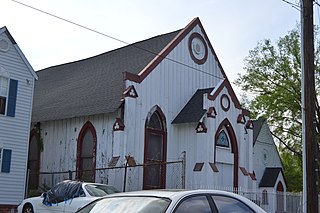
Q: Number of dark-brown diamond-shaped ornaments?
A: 6